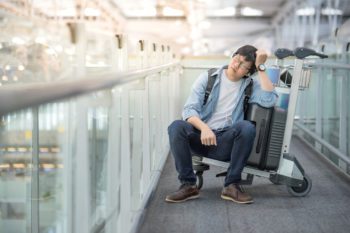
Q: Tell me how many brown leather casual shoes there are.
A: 2